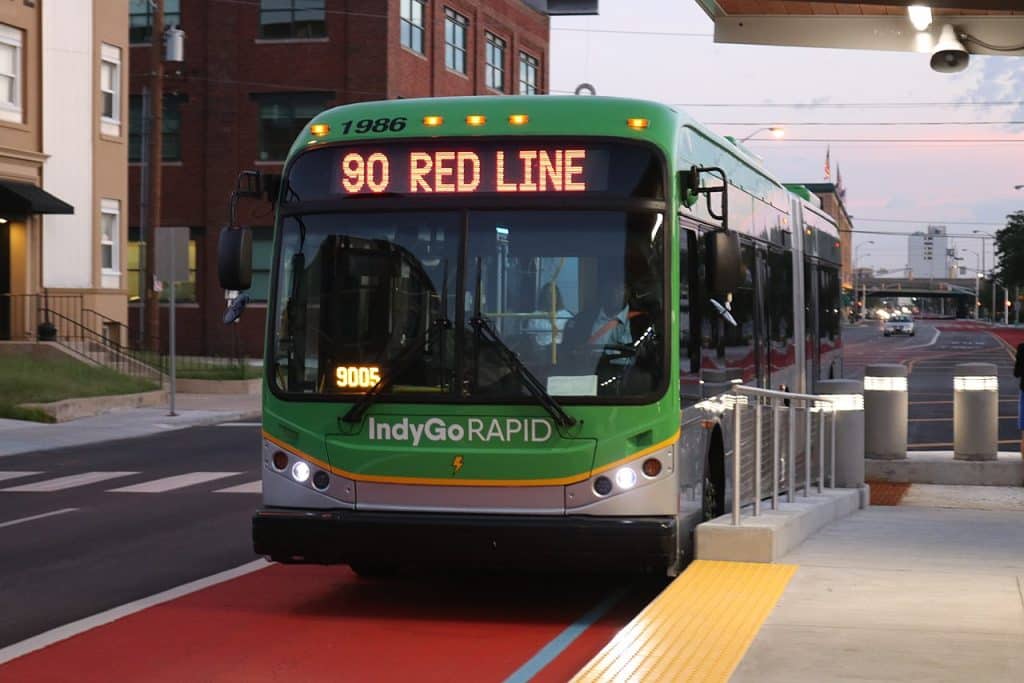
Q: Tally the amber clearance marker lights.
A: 5